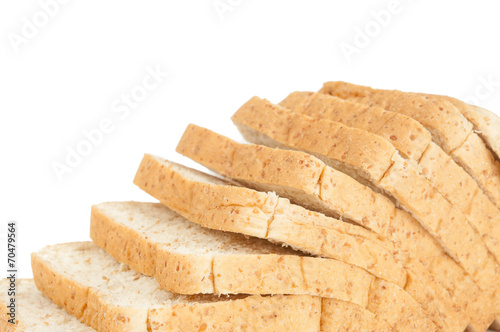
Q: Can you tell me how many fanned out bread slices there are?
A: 9